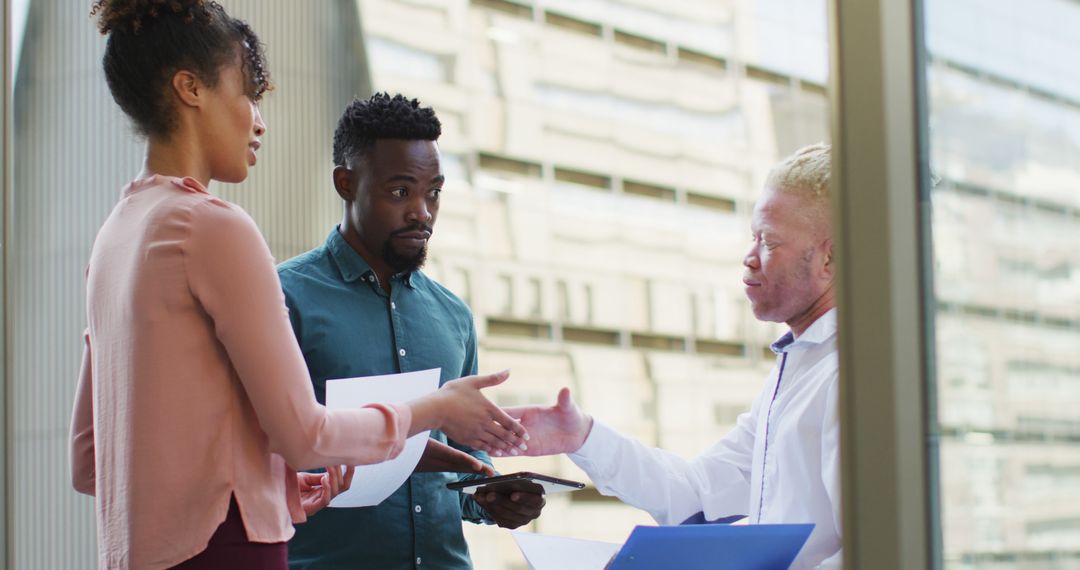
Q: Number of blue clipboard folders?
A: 1